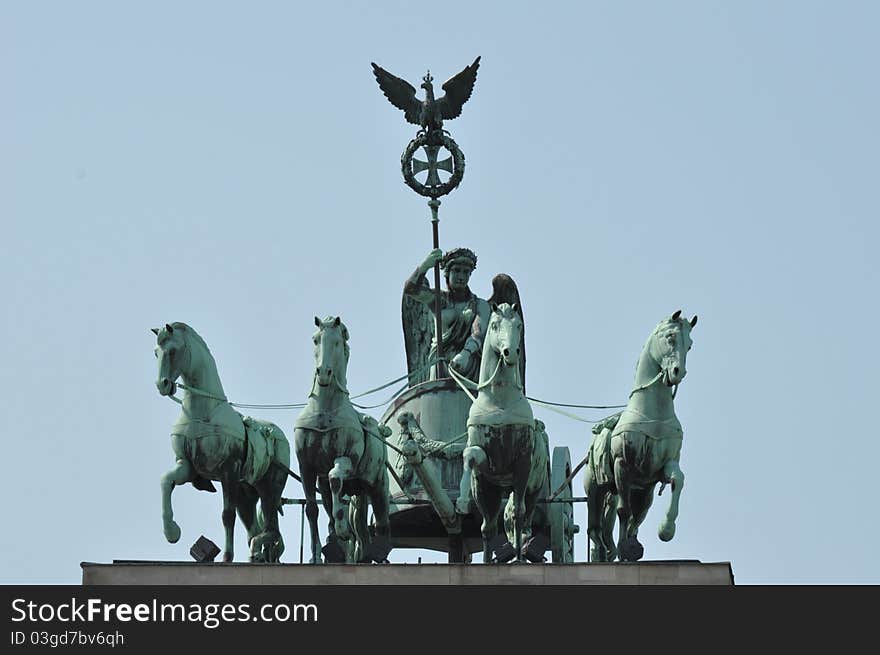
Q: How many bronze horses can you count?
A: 4